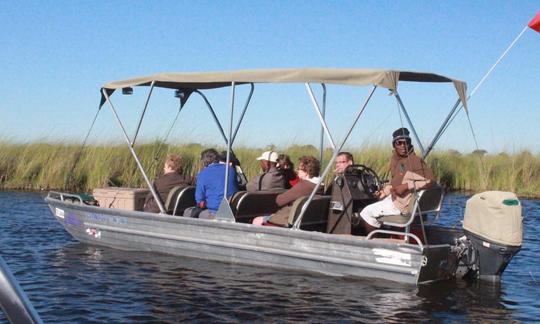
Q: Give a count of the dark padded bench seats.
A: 3